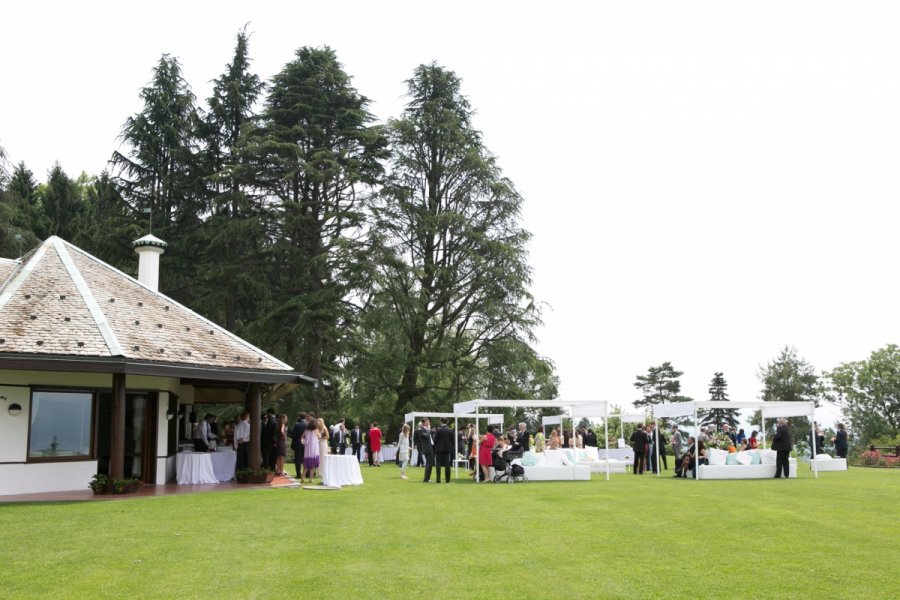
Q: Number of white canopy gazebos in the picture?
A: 4